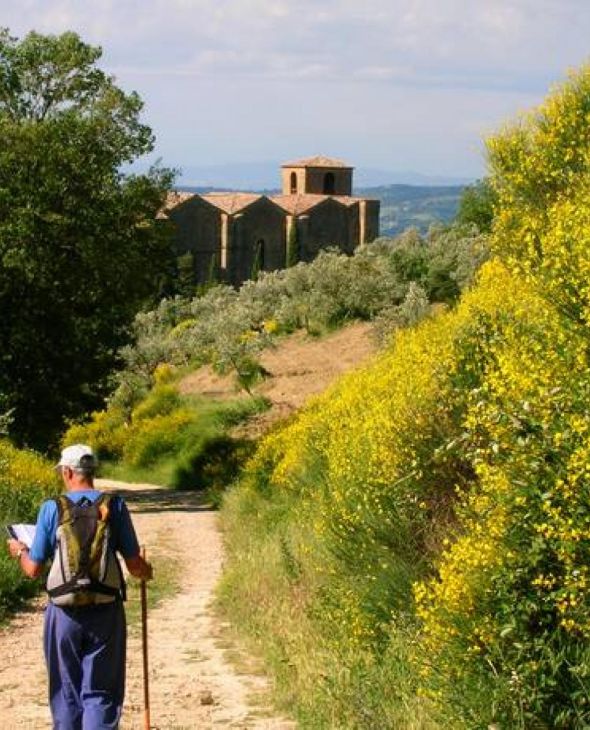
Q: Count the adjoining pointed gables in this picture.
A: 3